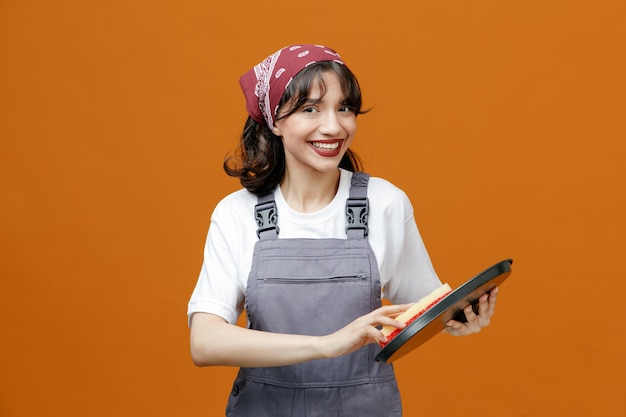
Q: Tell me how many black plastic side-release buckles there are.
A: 2